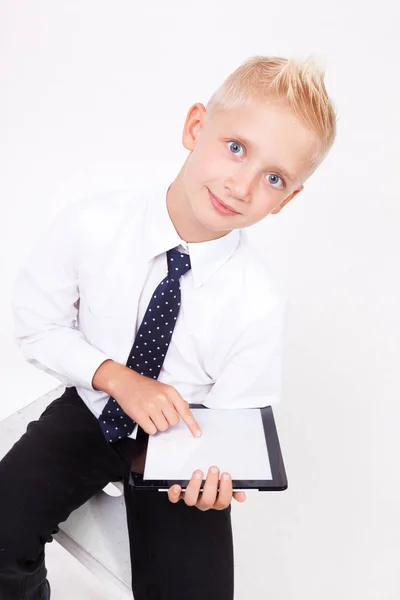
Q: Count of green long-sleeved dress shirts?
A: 0